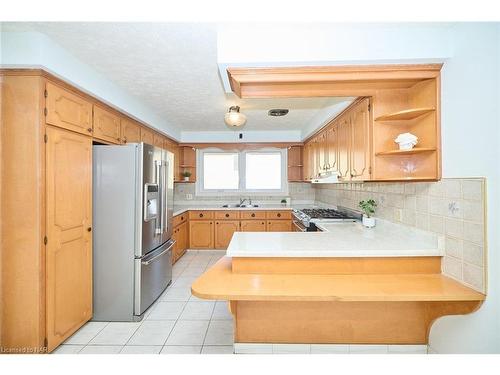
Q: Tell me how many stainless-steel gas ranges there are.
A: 1